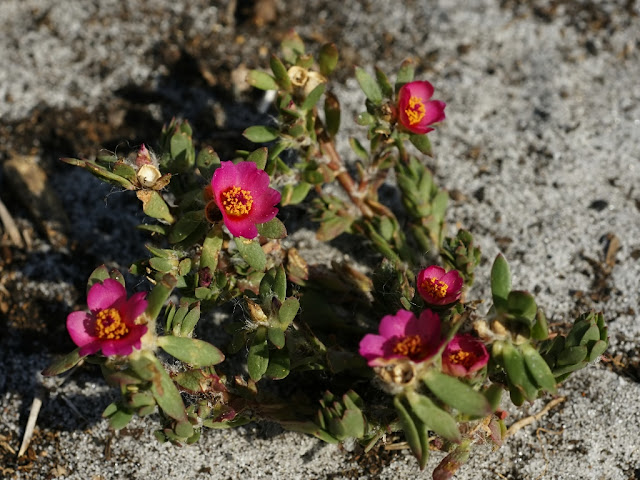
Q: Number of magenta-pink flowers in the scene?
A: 6